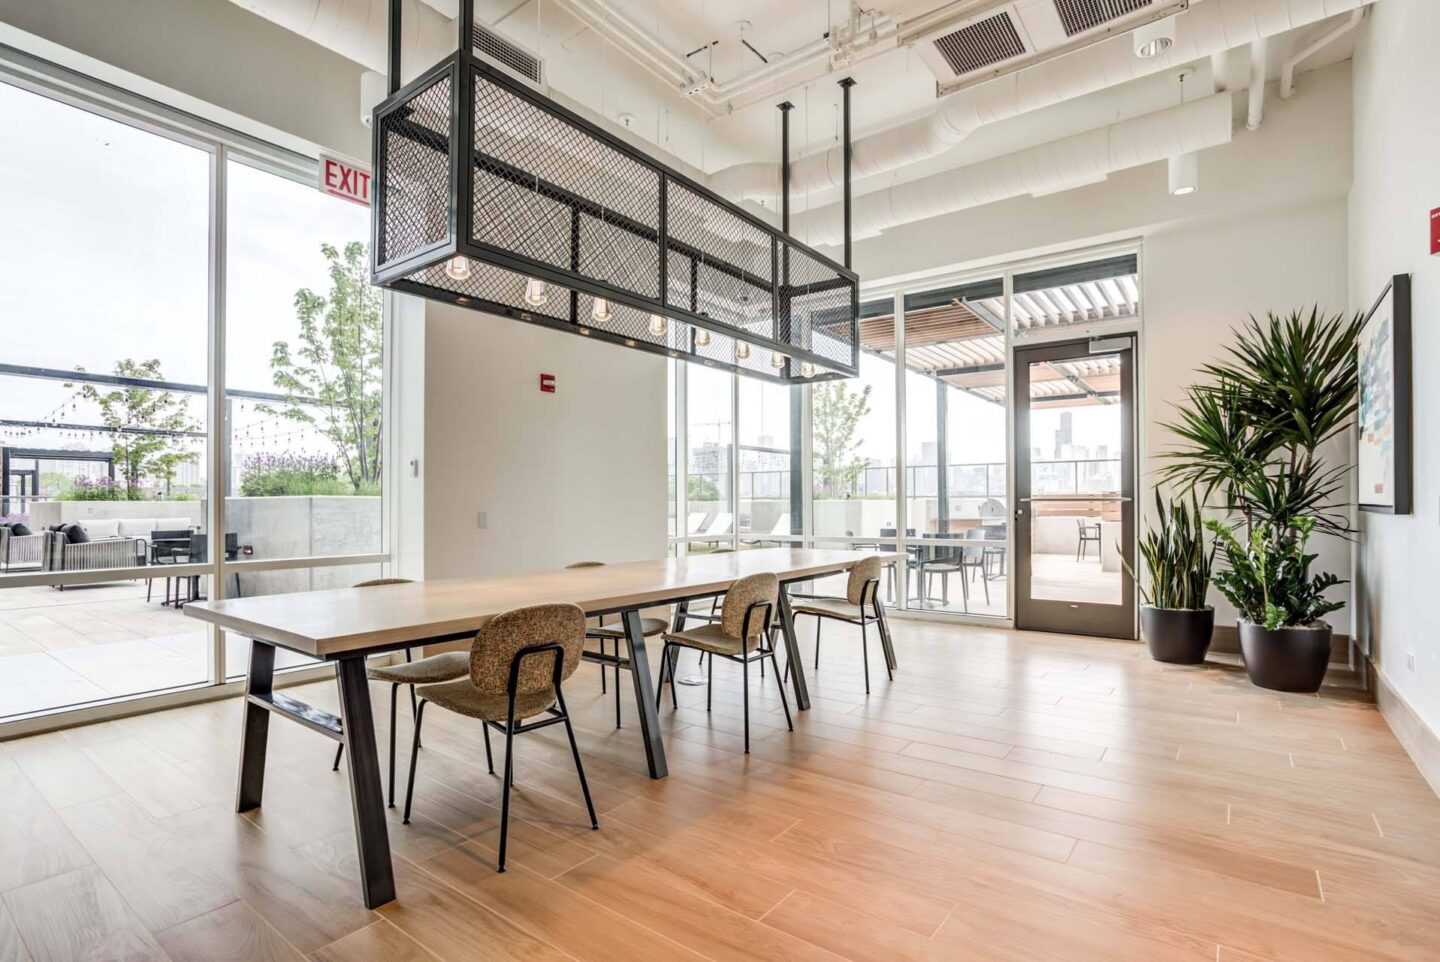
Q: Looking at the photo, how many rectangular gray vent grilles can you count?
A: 3